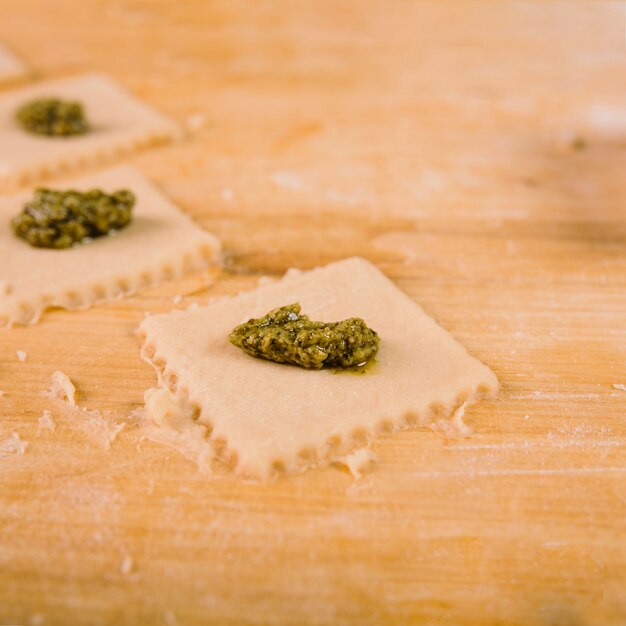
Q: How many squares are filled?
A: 3